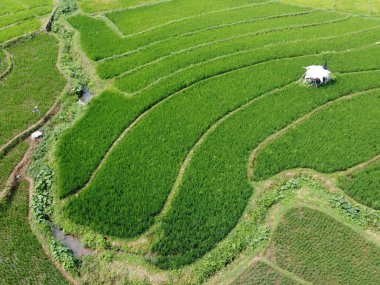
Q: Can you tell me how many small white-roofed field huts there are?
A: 1